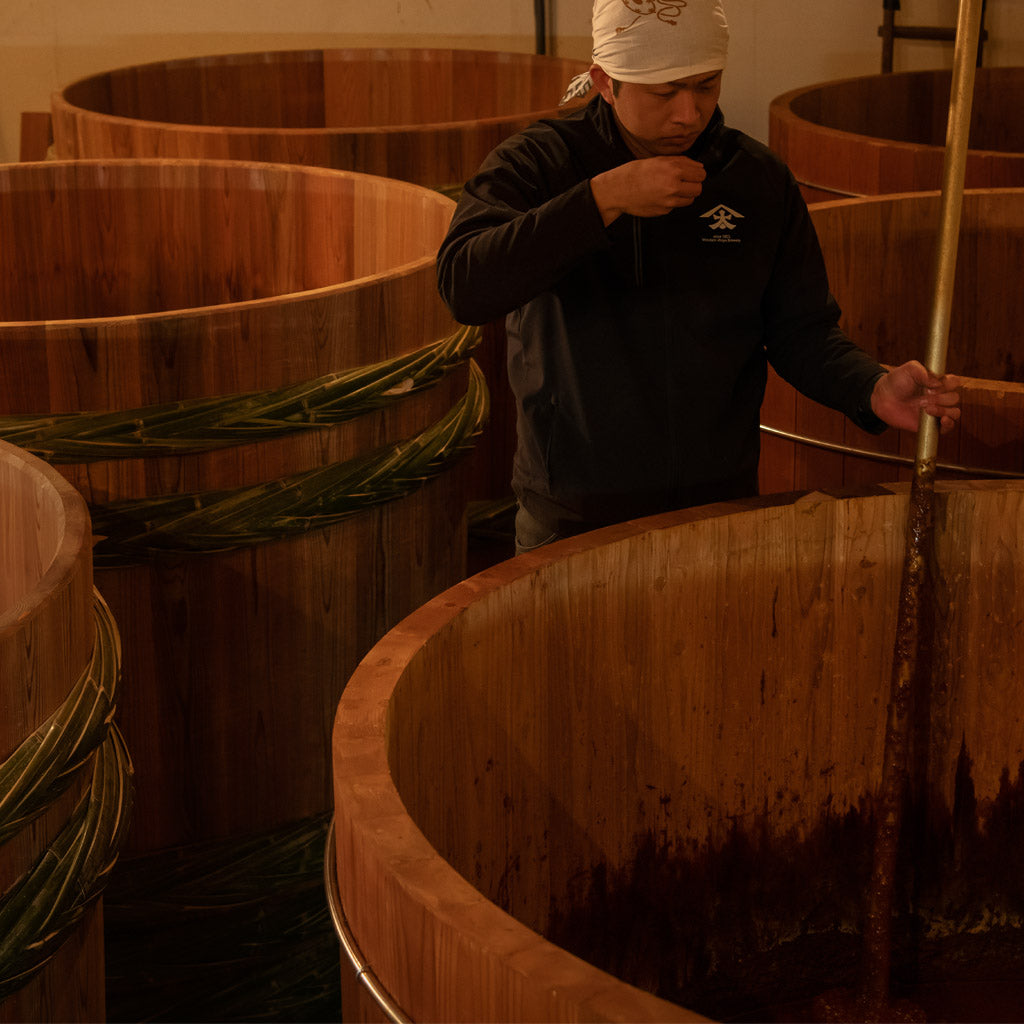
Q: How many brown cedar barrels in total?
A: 6